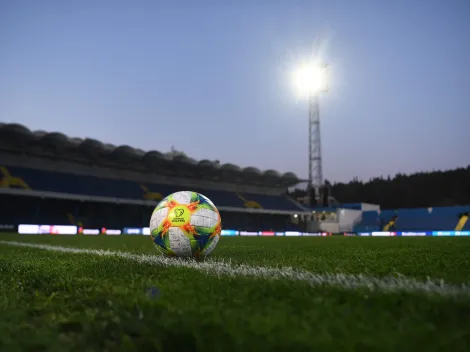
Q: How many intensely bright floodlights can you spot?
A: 1